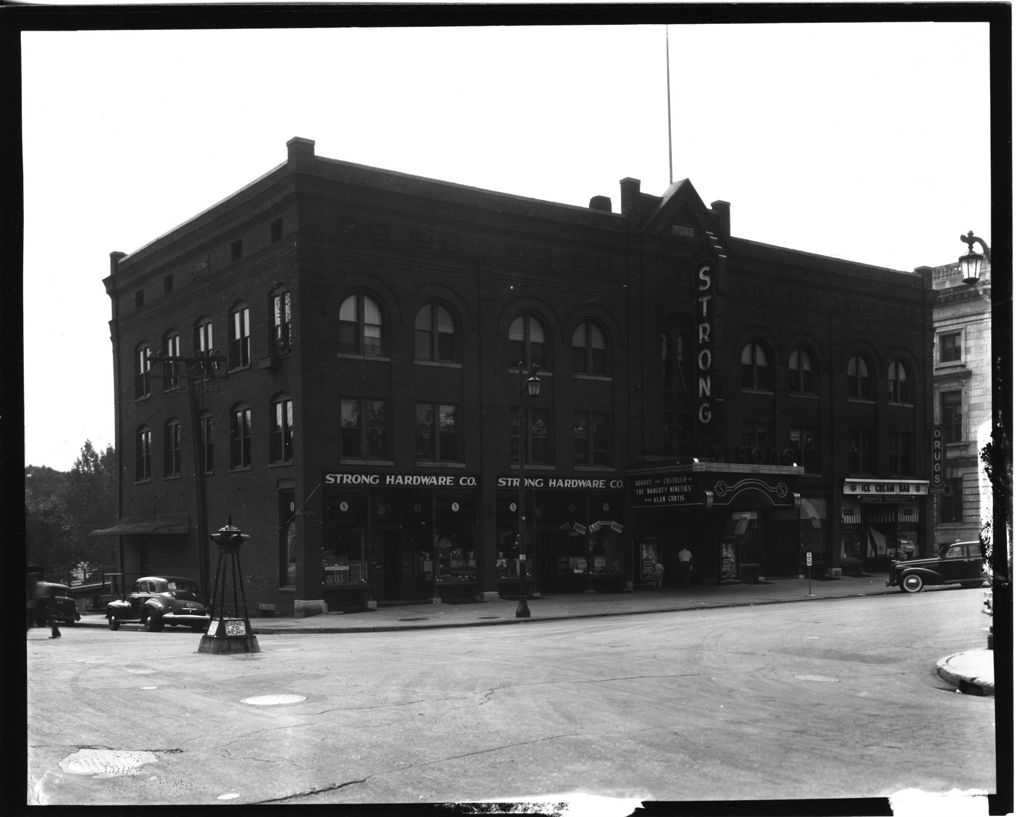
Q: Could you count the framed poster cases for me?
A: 2